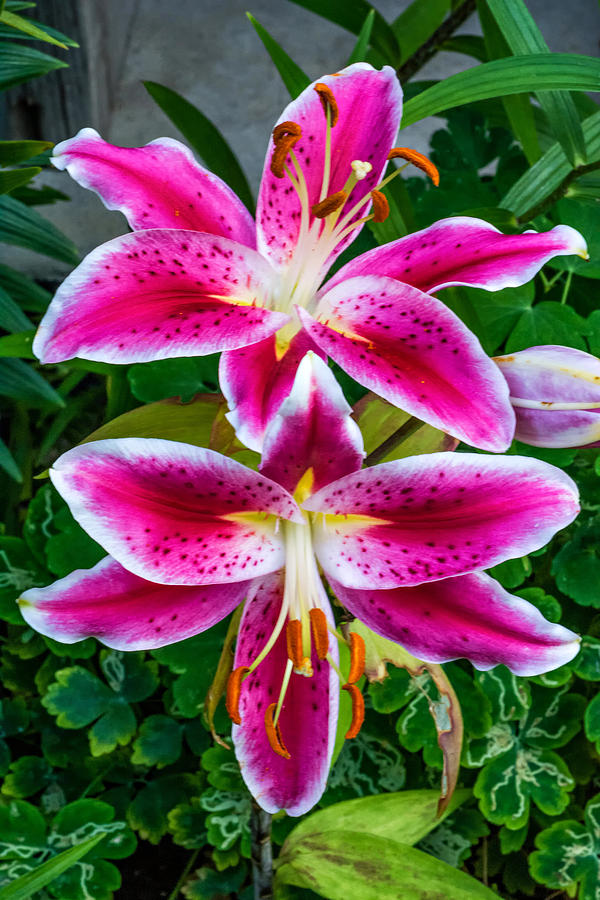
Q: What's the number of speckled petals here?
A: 12